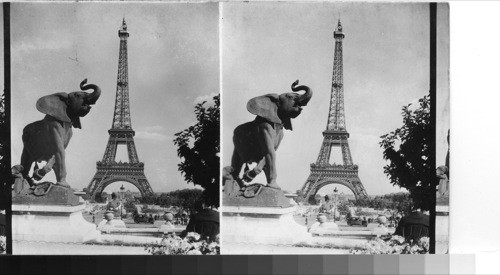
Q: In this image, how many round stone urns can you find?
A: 4